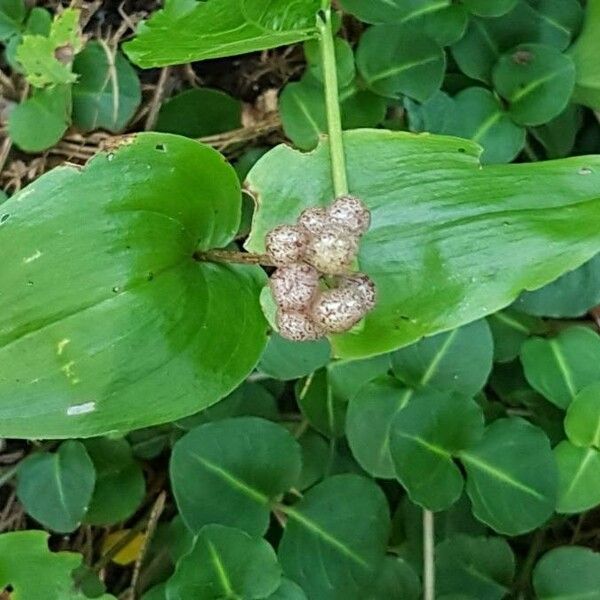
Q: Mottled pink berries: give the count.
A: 8